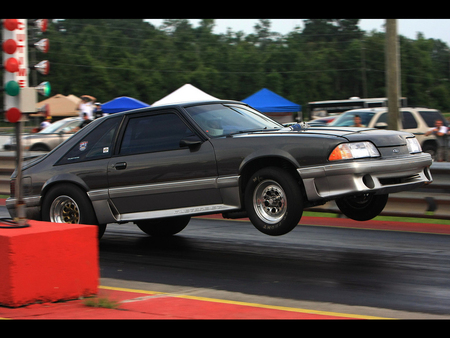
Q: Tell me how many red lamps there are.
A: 8